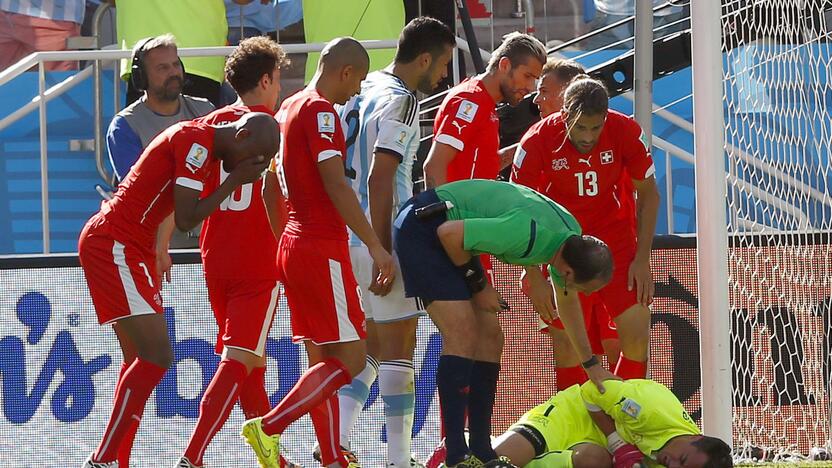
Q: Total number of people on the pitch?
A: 9